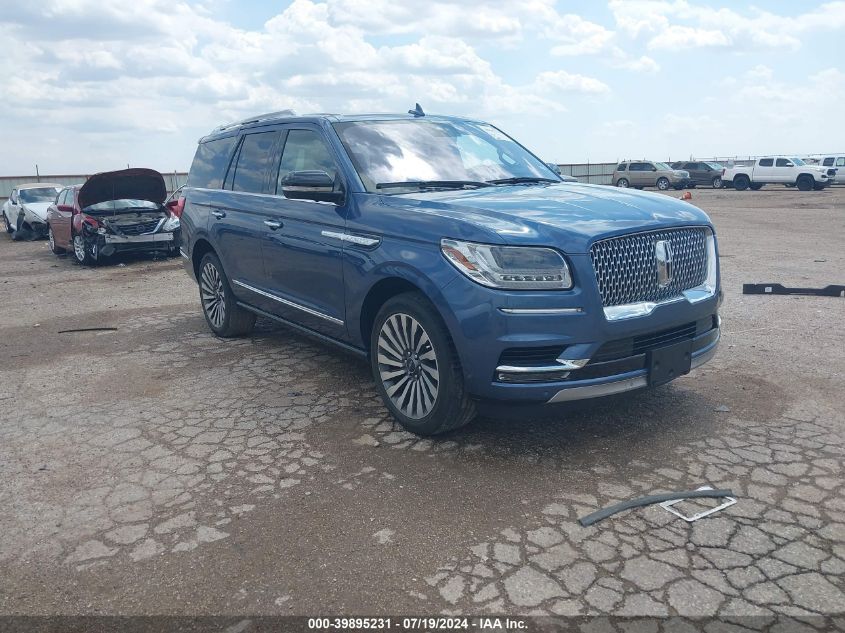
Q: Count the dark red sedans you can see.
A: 1